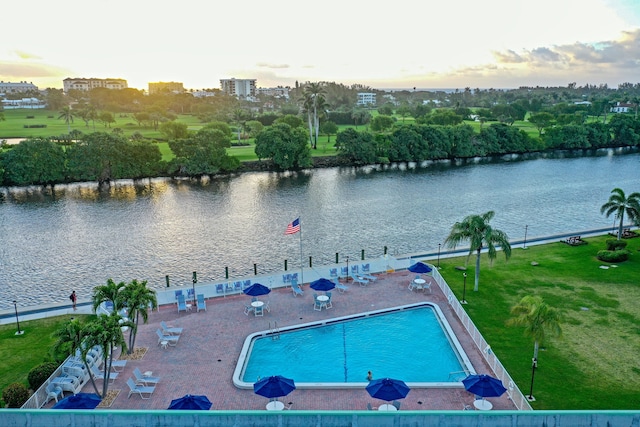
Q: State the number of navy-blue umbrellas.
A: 8